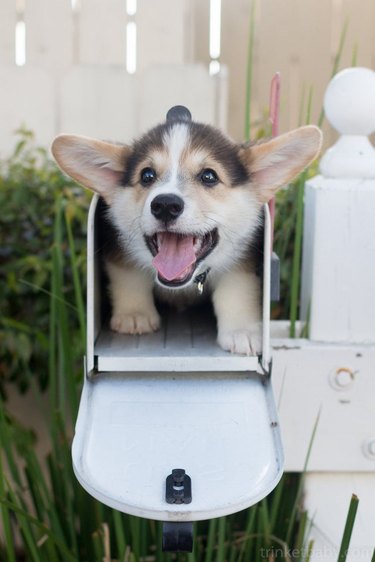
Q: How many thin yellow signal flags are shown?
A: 0